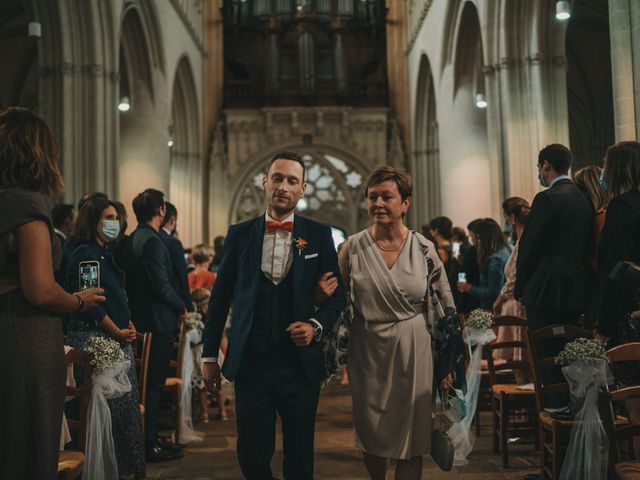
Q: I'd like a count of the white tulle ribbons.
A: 4